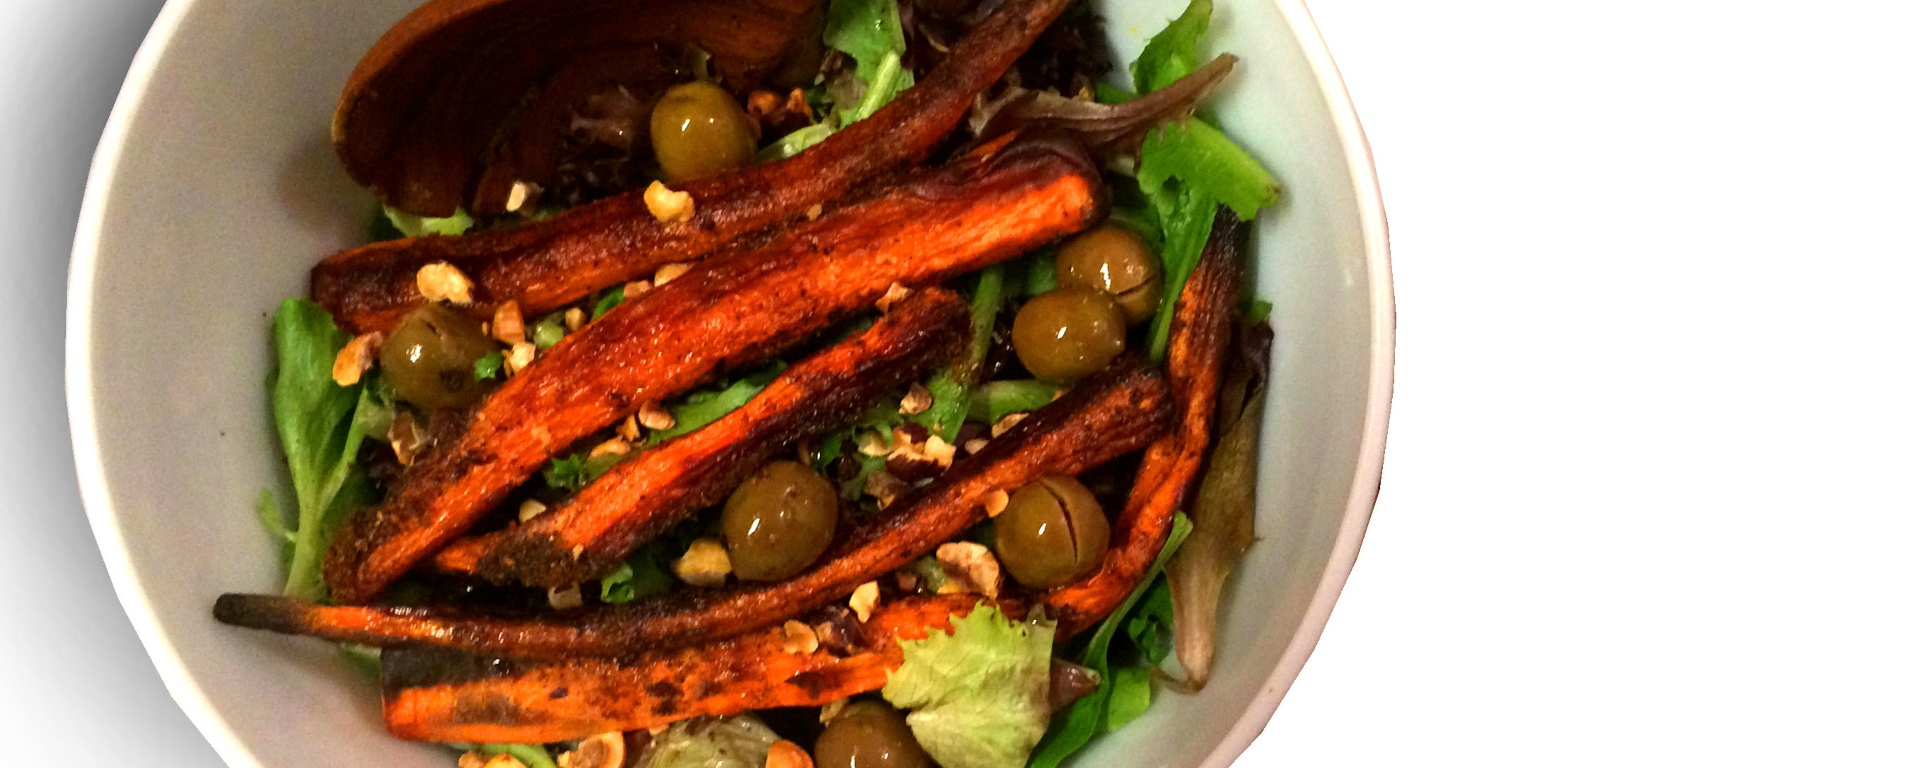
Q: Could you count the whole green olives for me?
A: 7